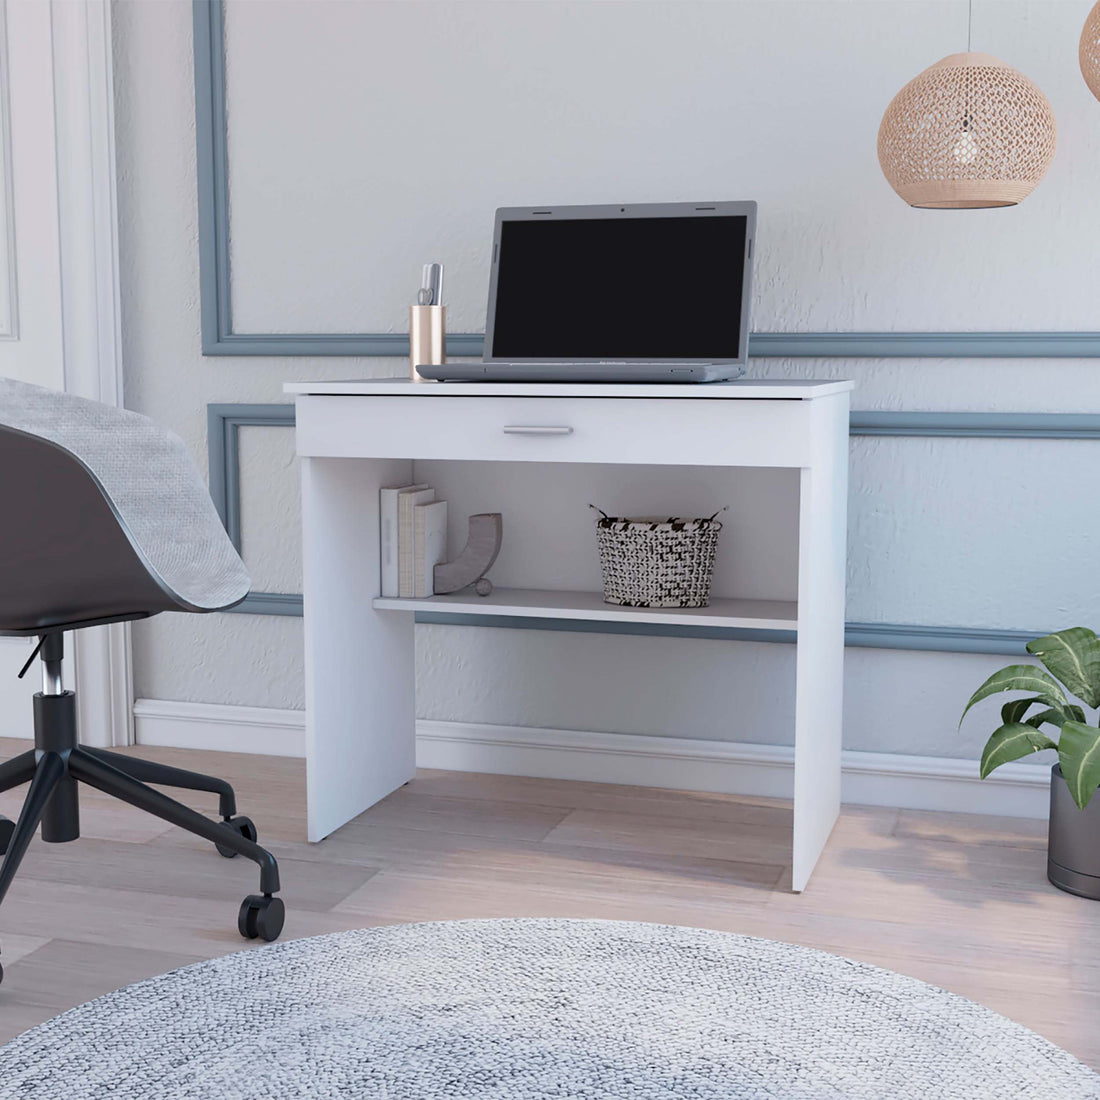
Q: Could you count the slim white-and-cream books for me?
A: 3